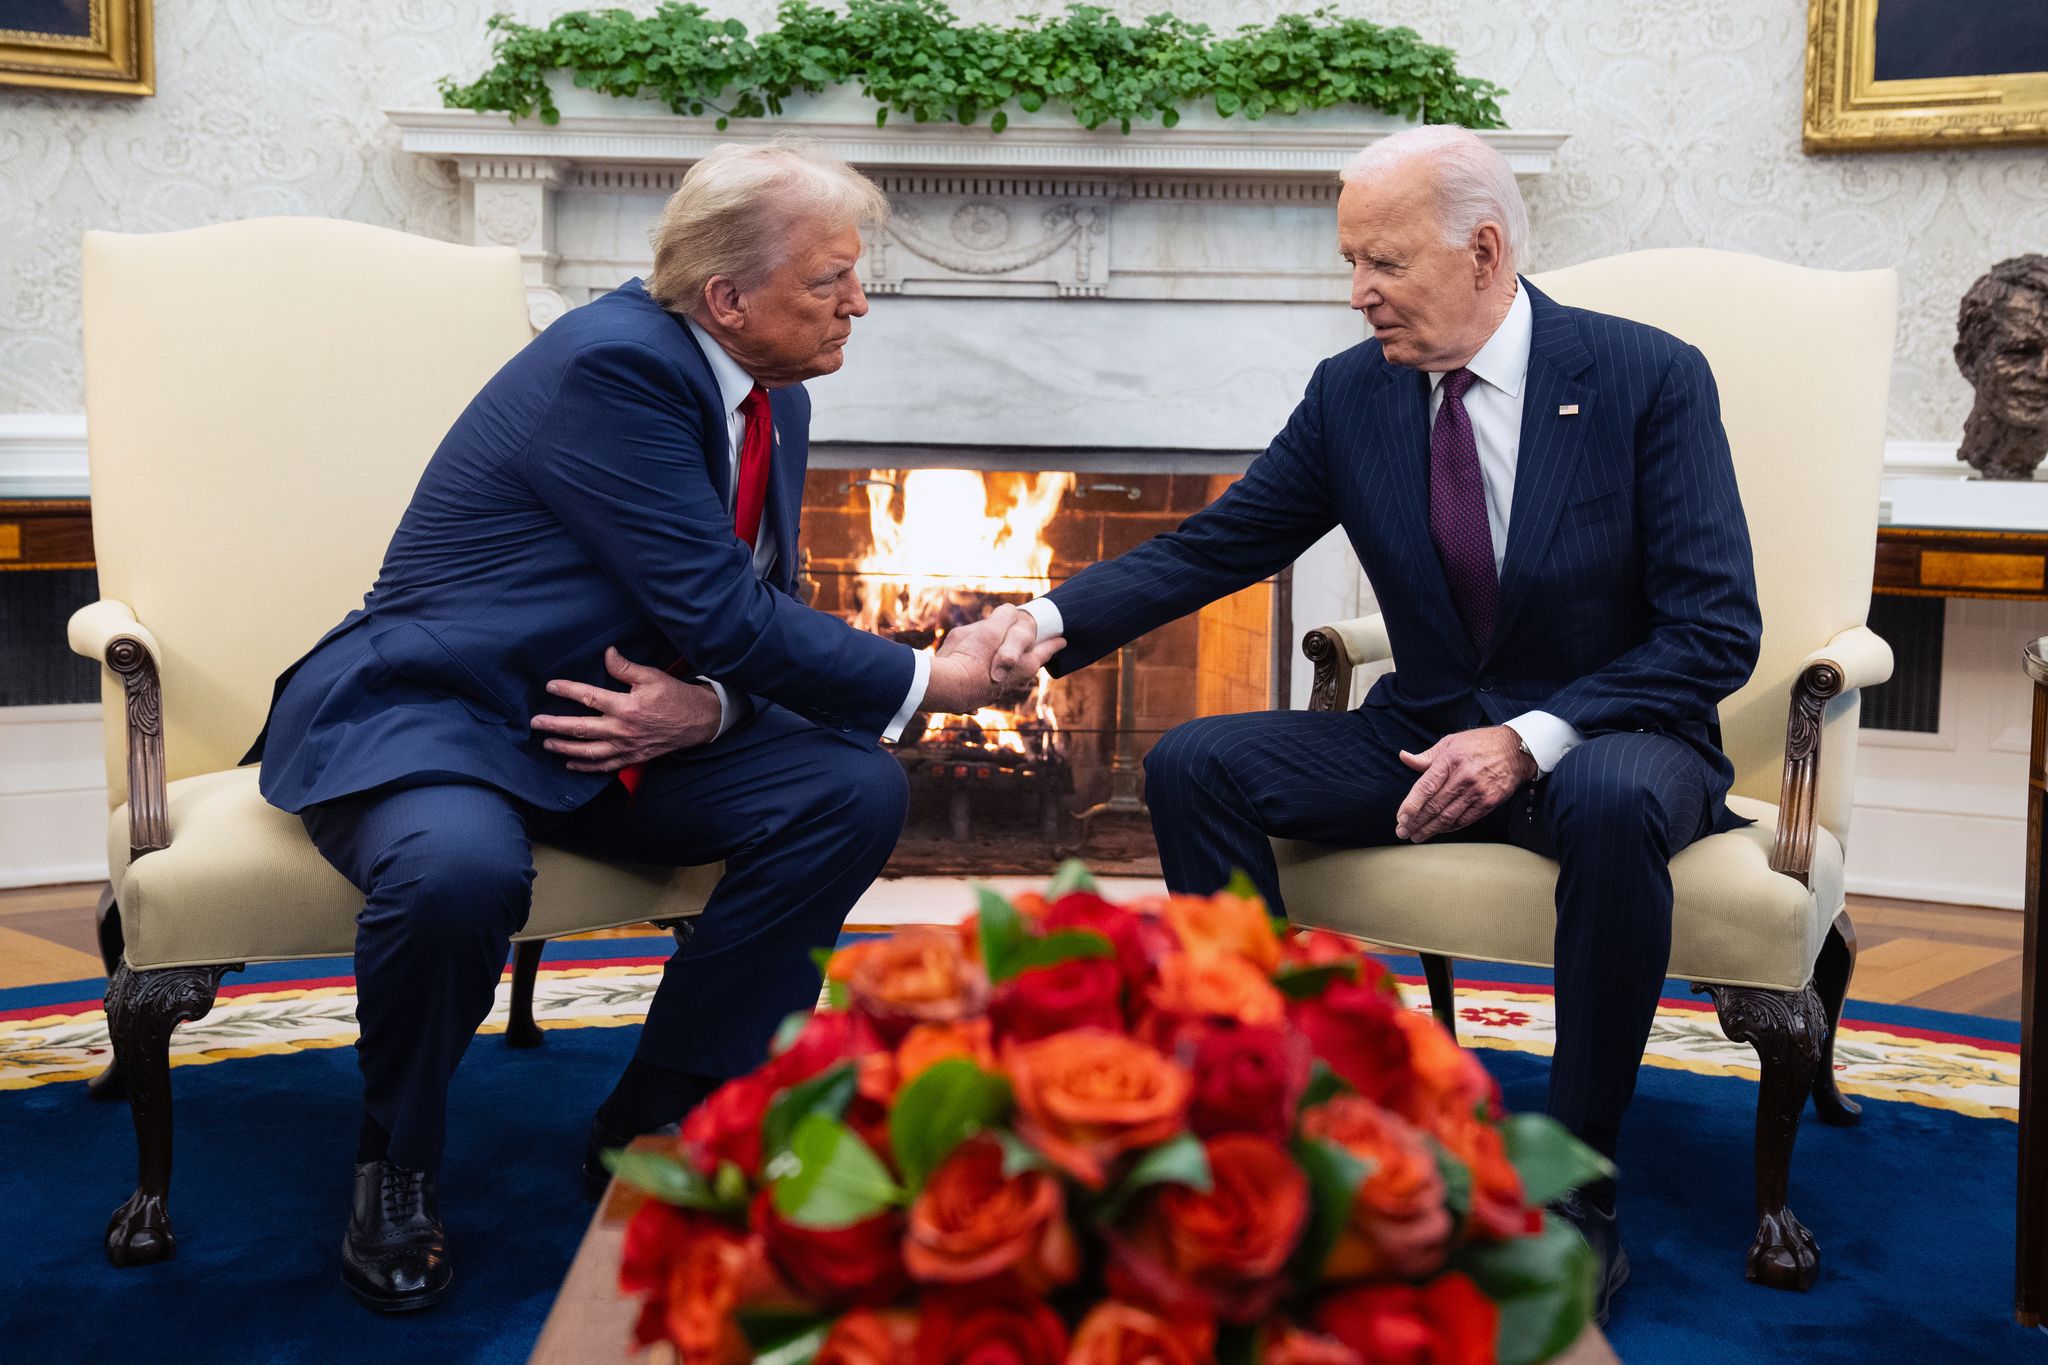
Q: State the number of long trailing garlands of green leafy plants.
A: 1